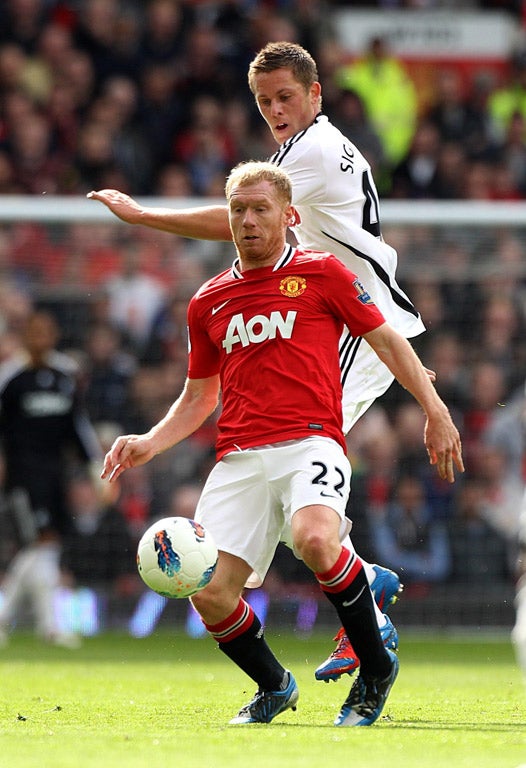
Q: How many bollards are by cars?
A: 0